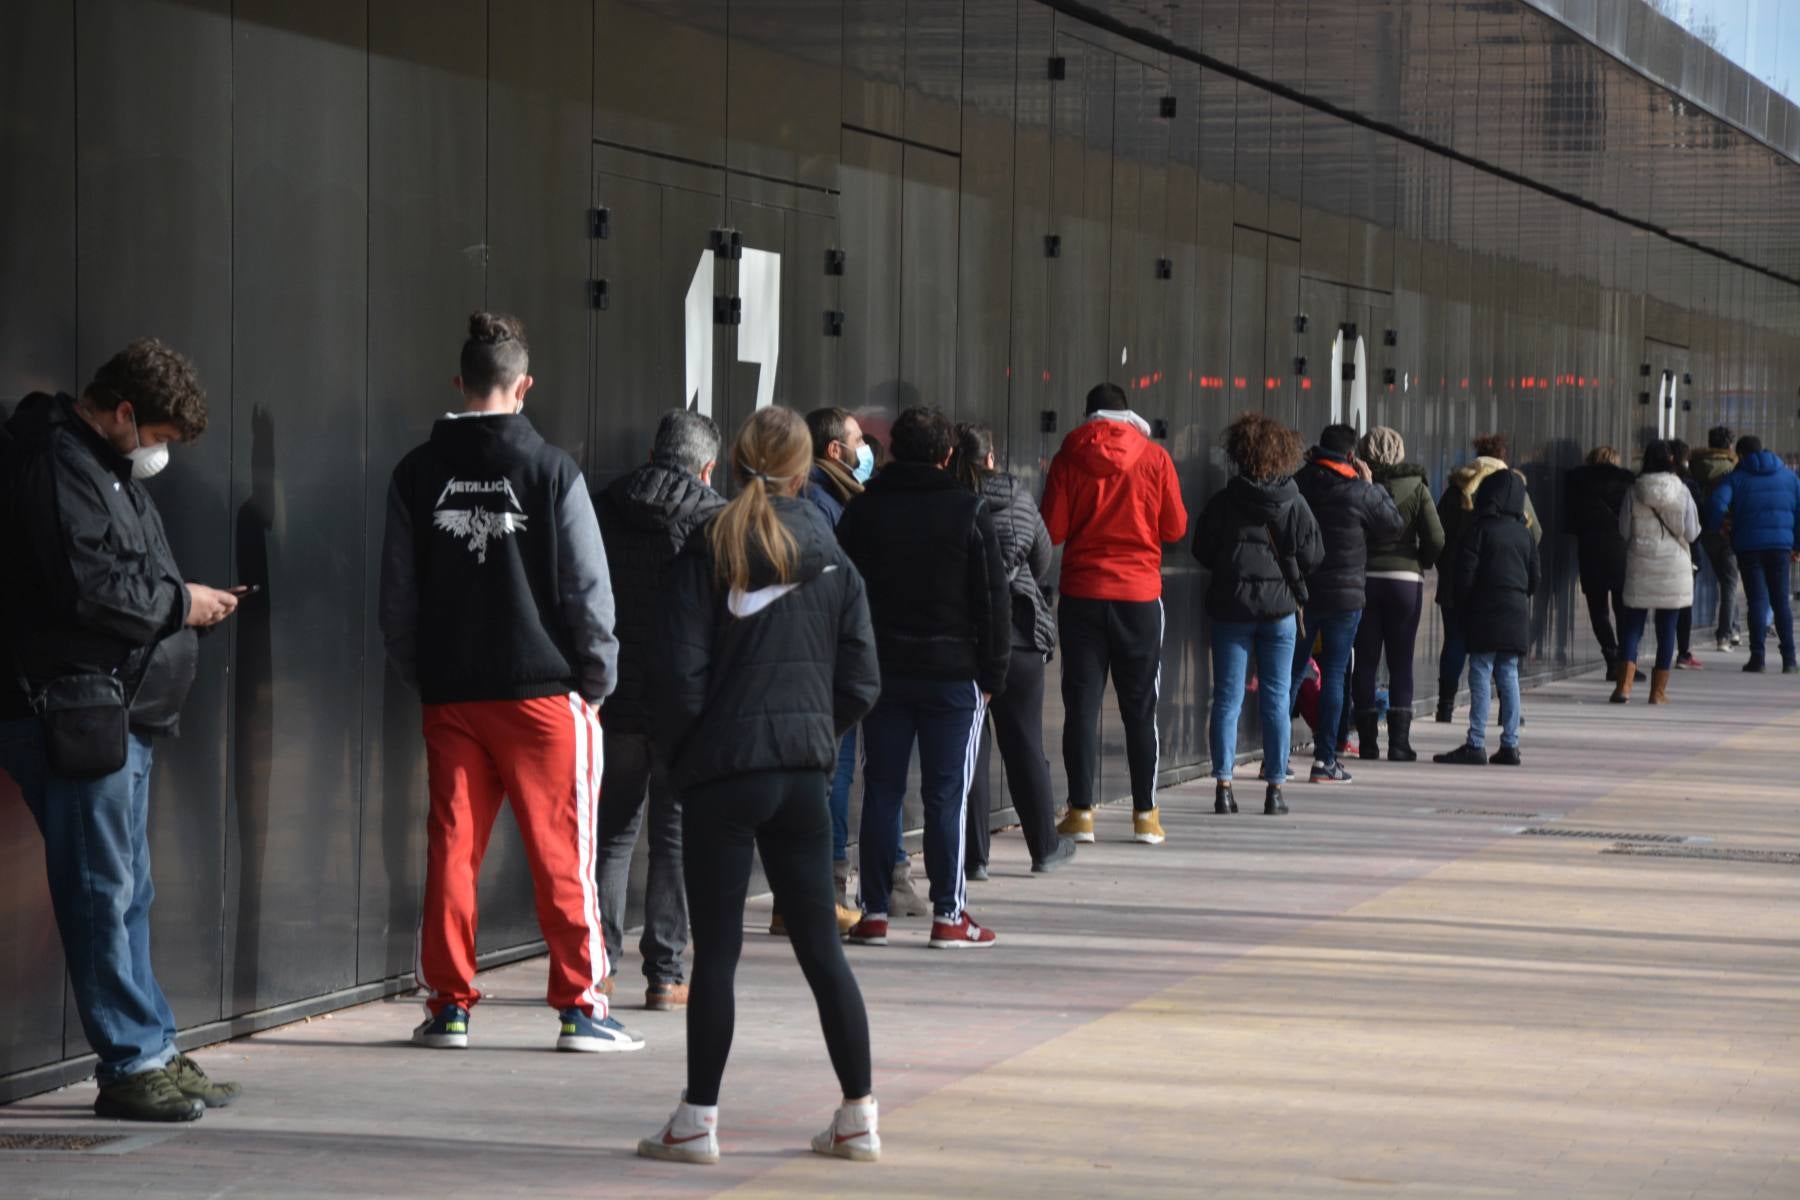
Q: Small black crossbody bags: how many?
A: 1